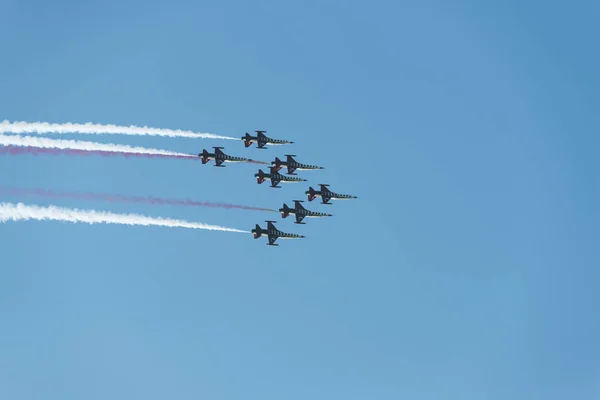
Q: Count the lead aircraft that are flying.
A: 1